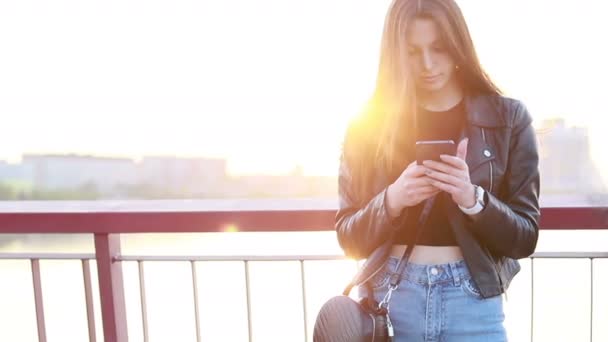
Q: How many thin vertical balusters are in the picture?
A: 8